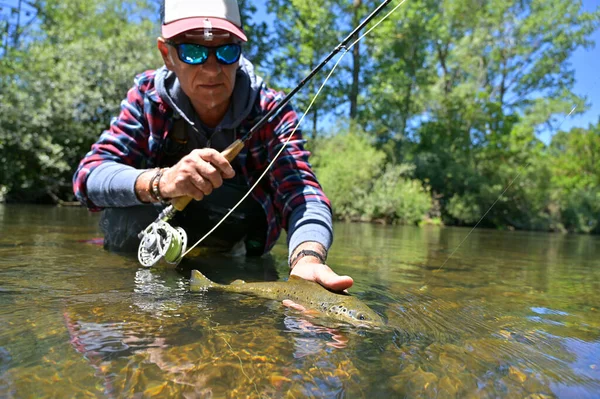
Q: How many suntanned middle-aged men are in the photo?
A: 1